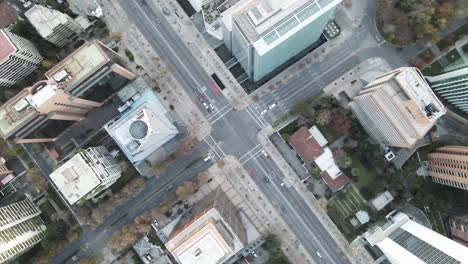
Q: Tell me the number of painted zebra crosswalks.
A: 4